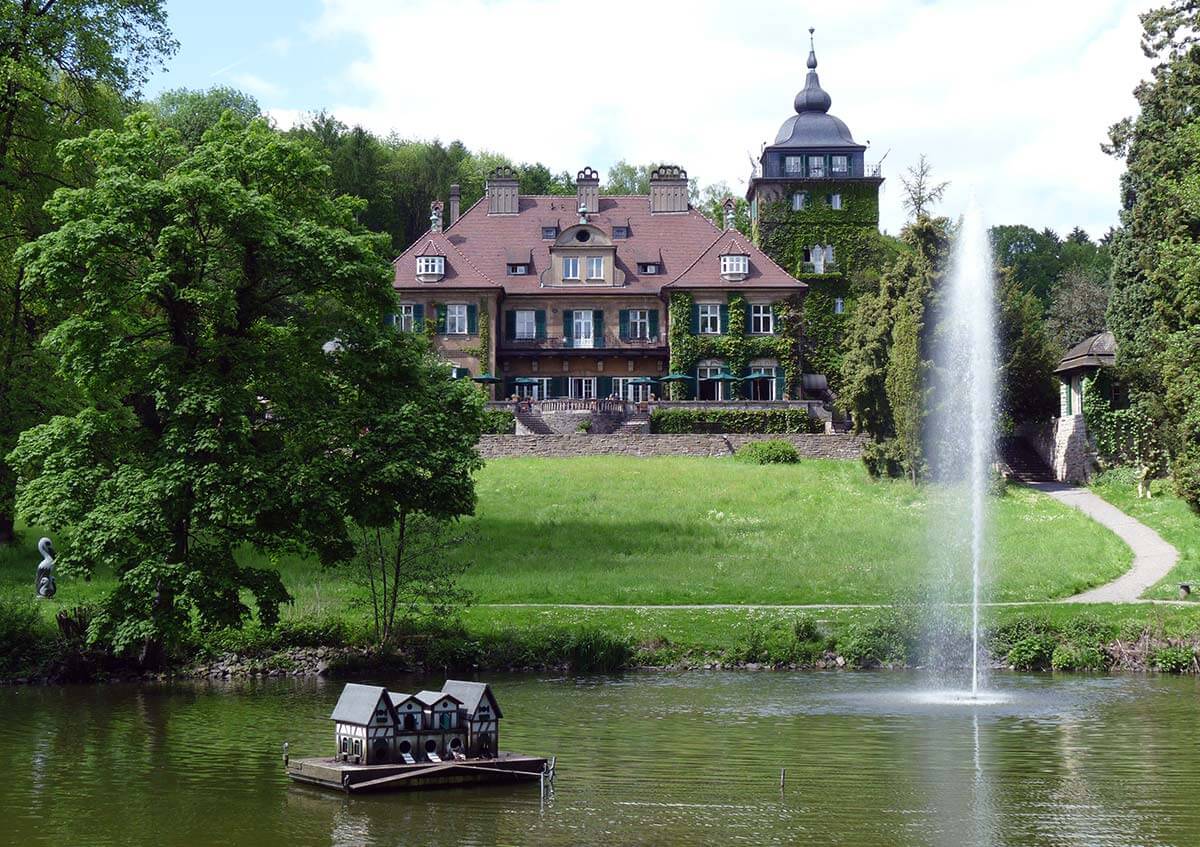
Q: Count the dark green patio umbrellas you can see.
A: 6